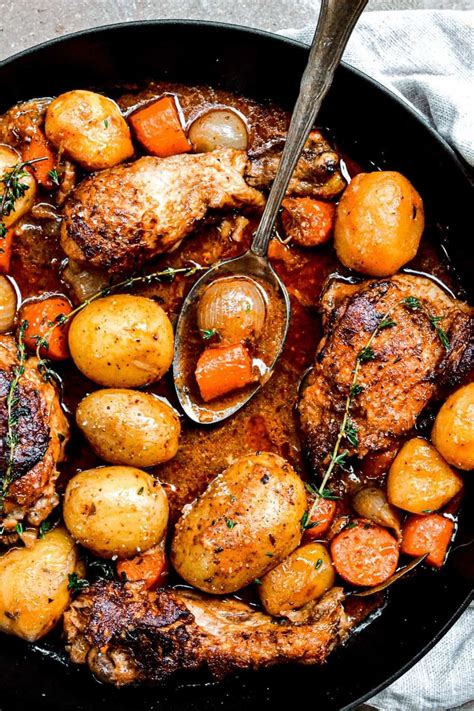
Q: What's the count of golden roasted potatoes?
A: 11